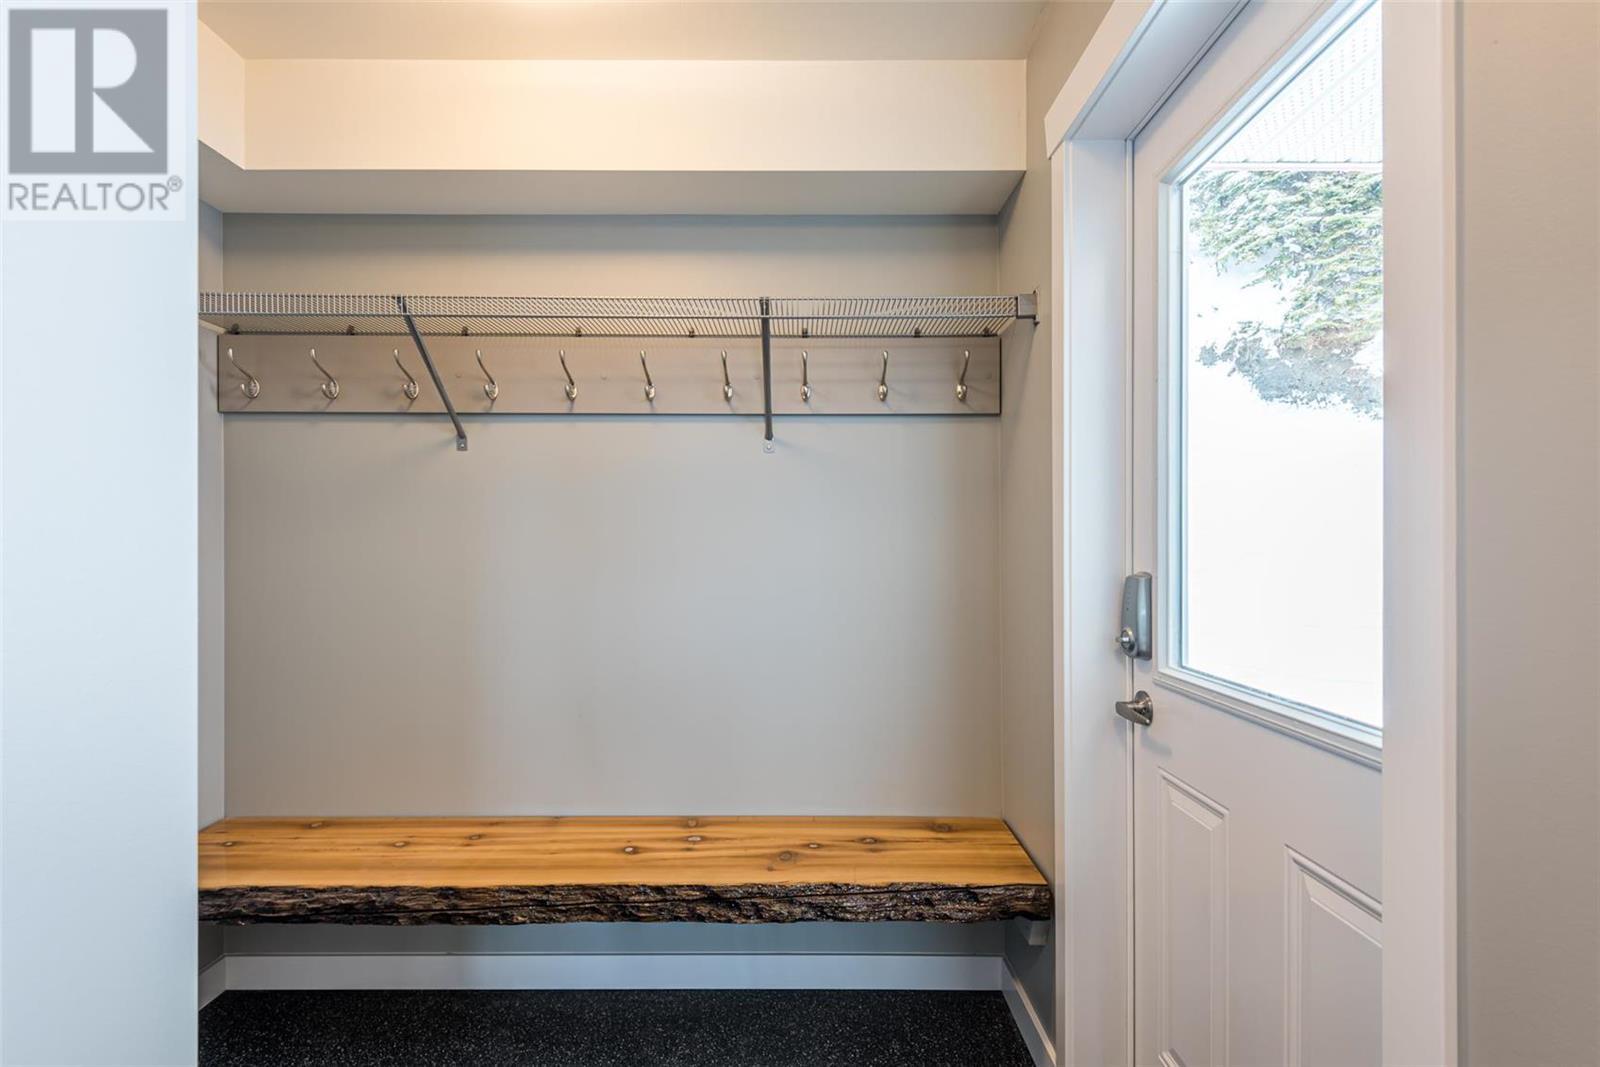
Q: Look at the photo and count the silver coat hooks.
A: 10